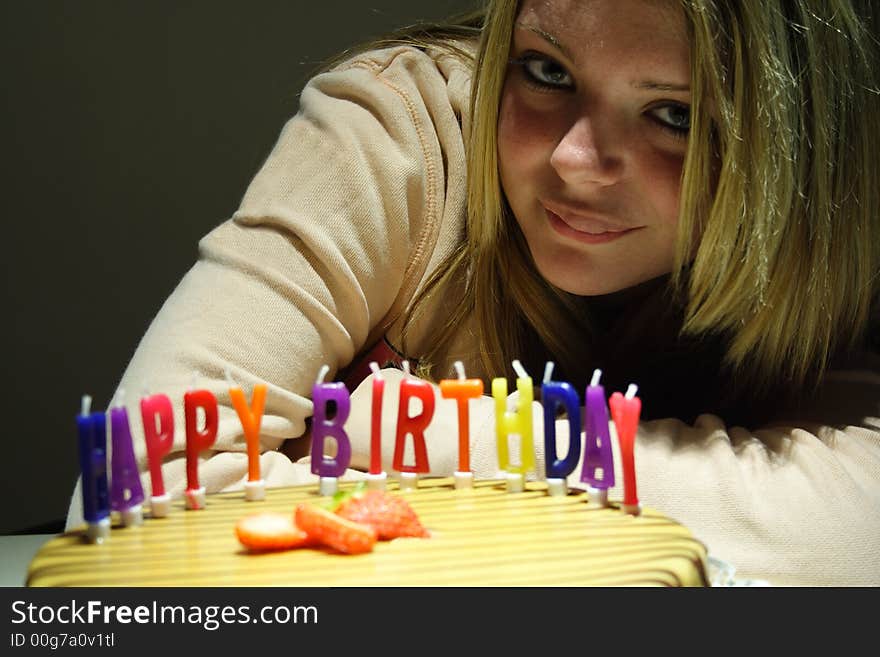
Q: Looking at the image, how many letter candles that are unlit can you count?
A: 13